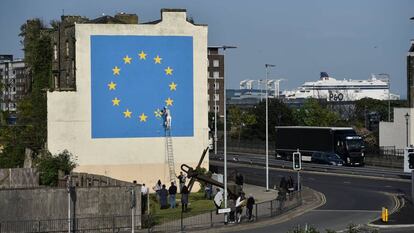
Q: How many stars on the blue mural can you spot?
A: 12